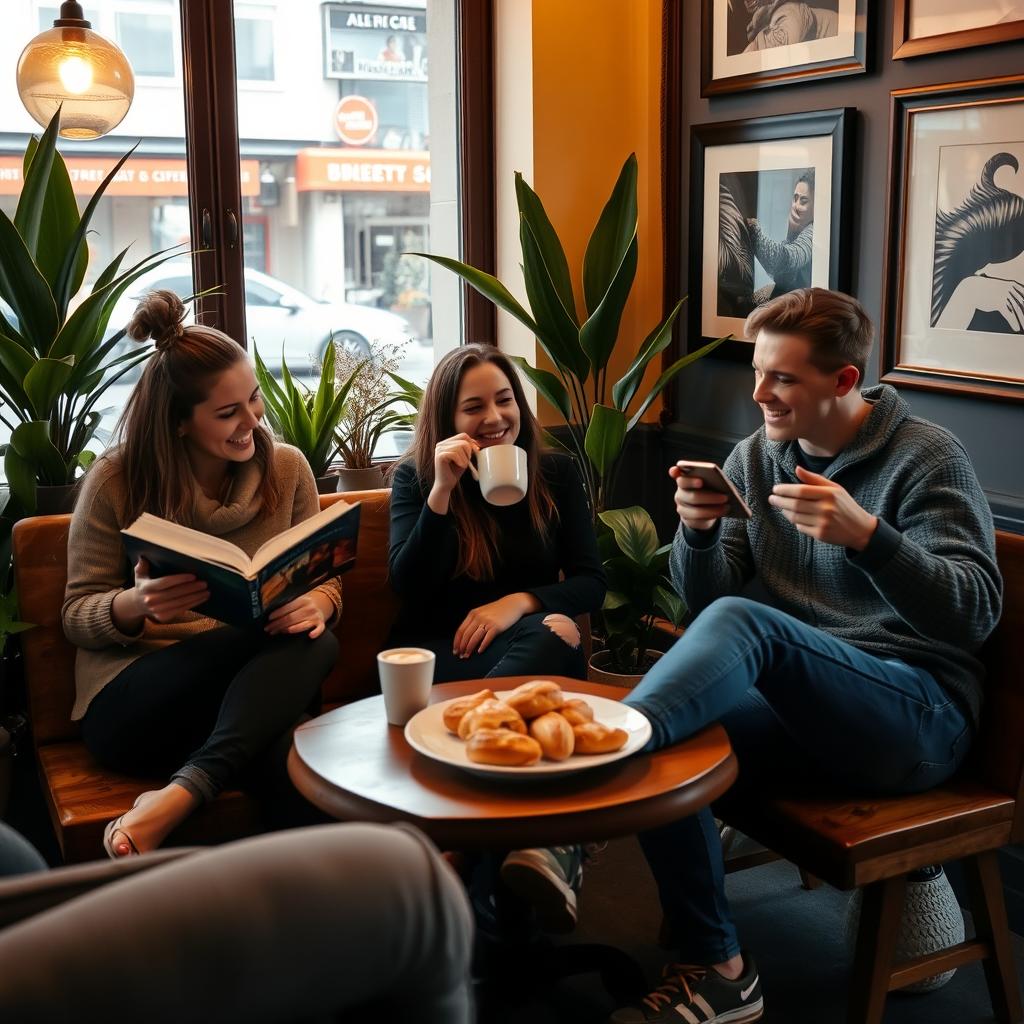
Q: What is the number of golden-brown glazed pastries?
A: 7